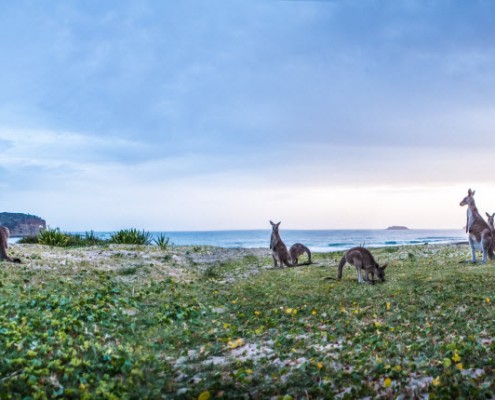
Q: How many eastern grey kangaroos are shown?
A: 6